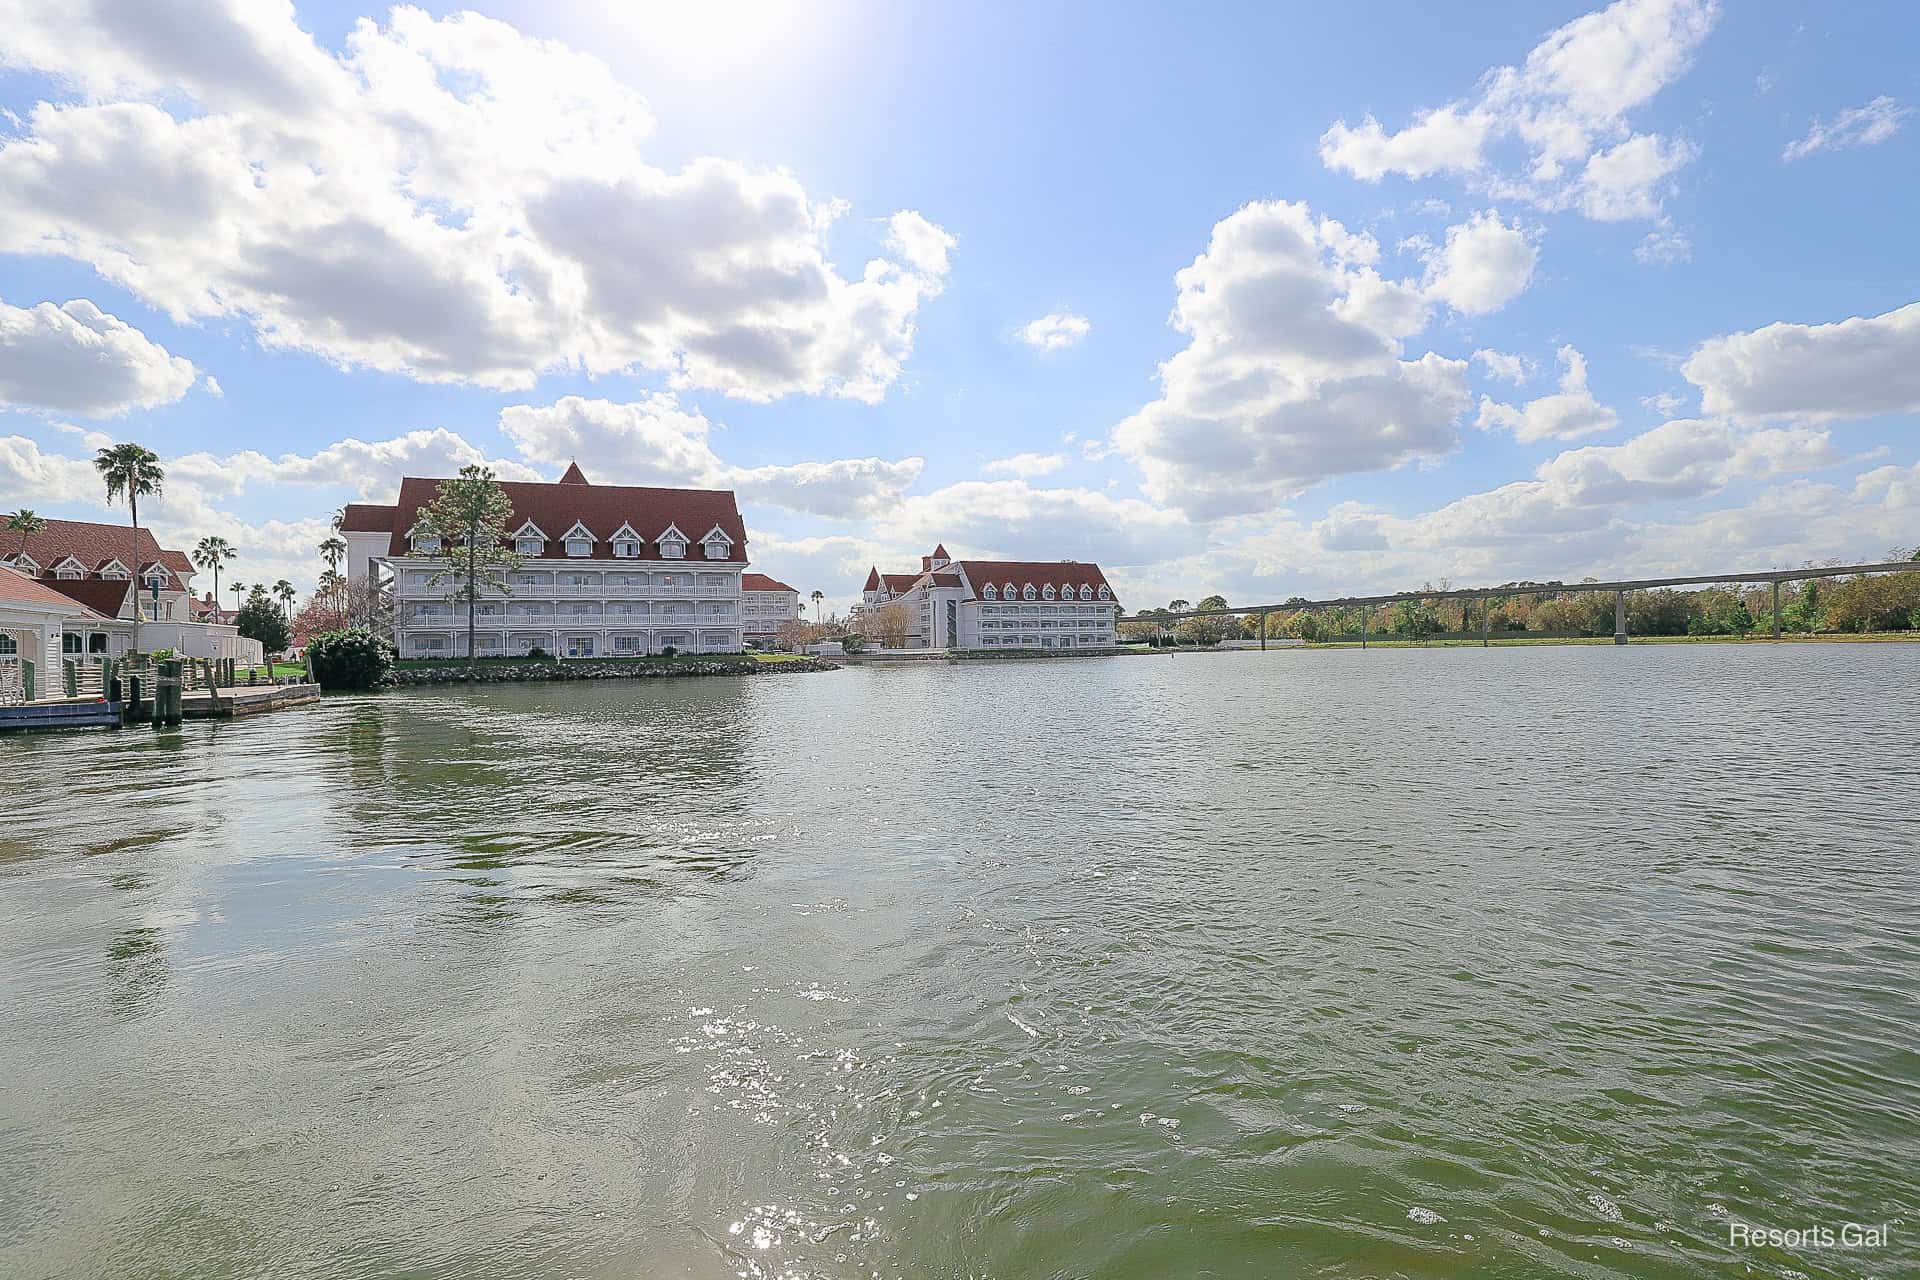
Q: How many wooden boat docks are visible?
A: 1